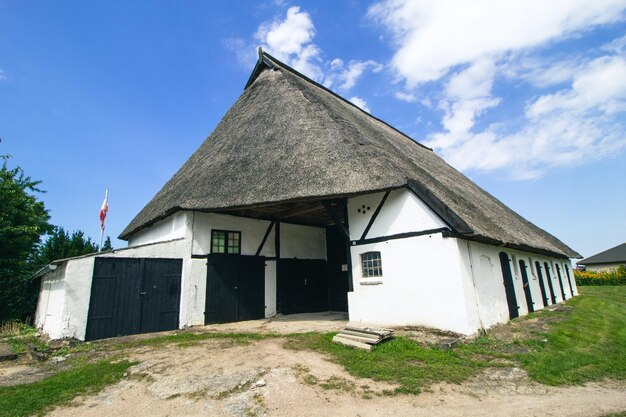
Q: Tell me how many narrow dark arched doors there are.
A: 6